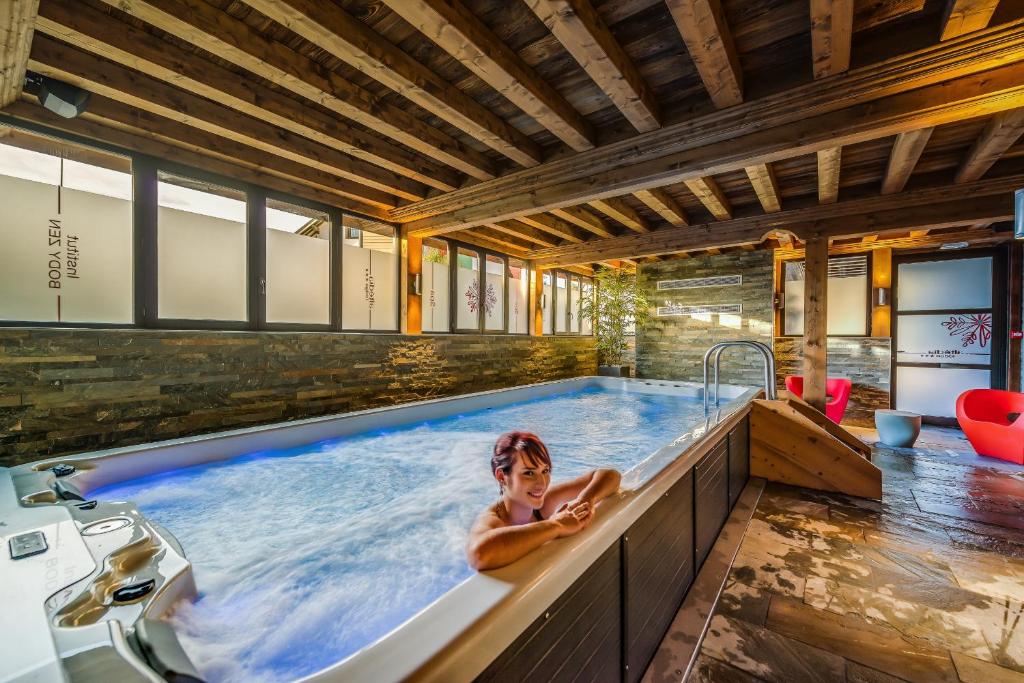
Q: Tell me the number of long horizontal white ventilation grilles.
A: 2